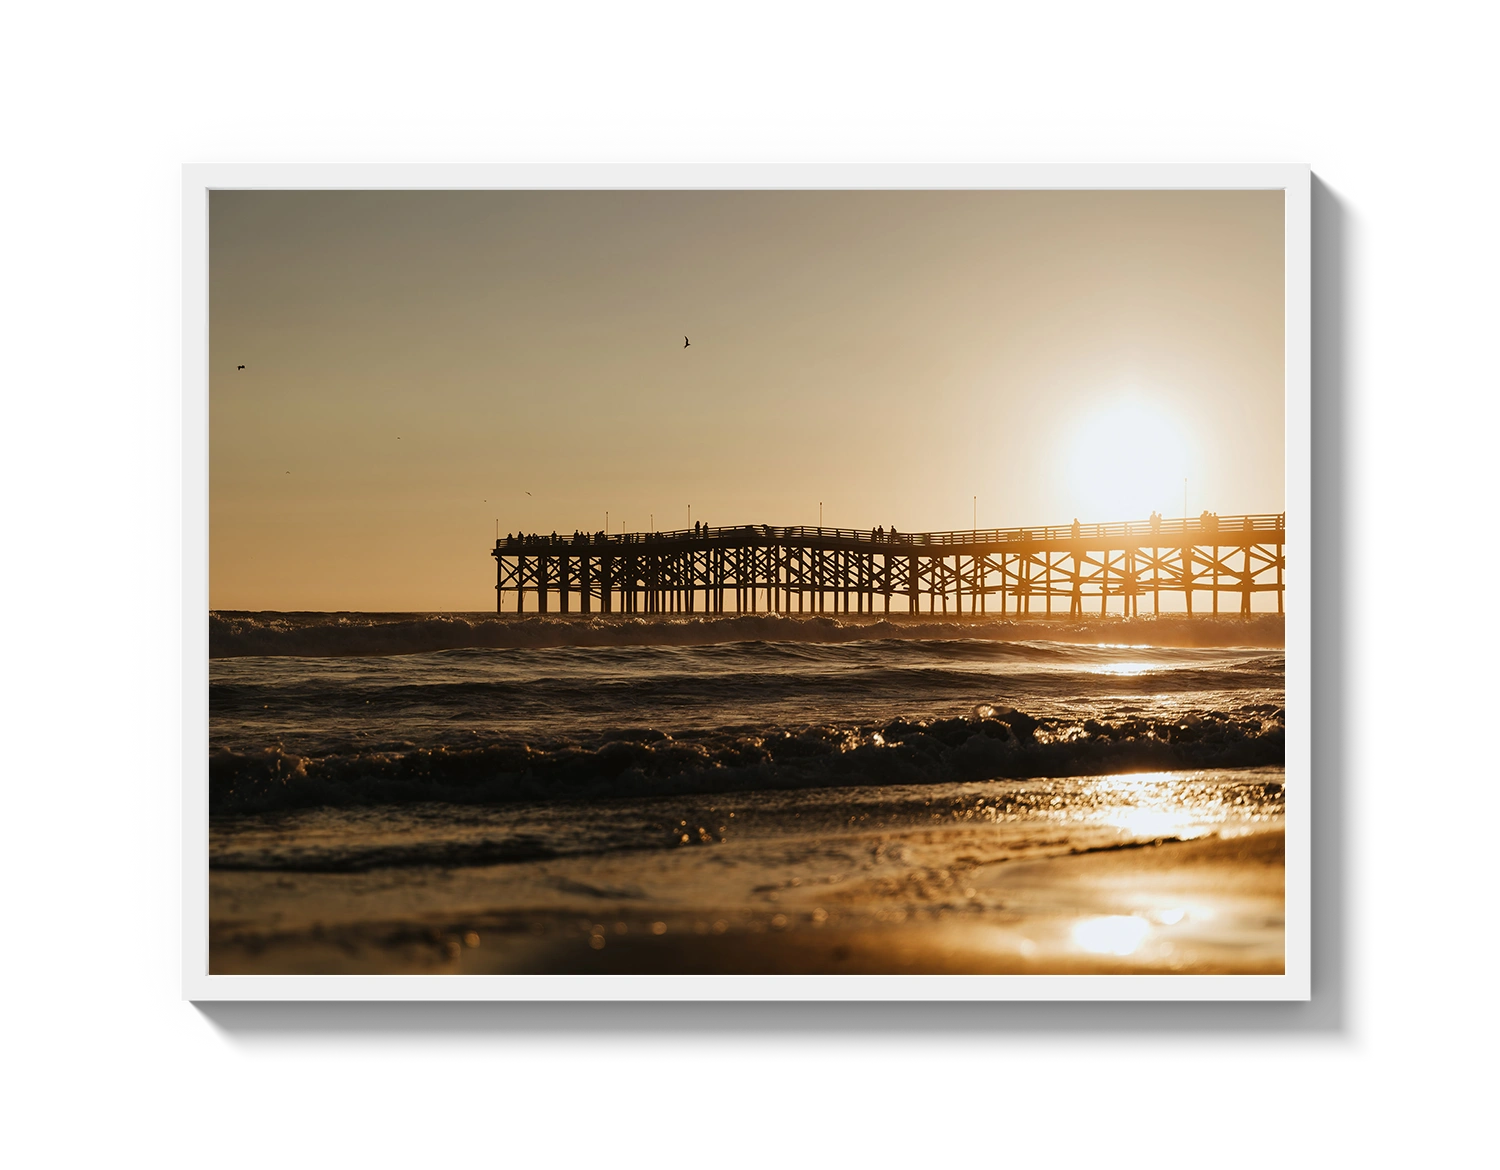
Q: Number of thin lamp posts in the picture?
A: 8